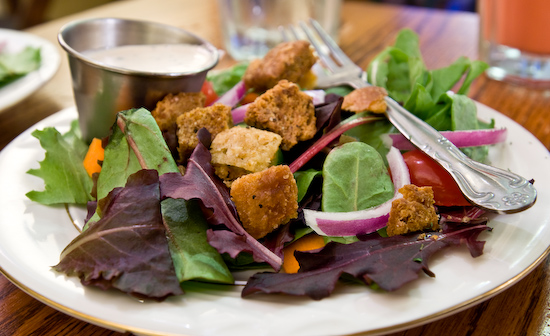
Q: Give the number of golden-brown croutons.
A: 8